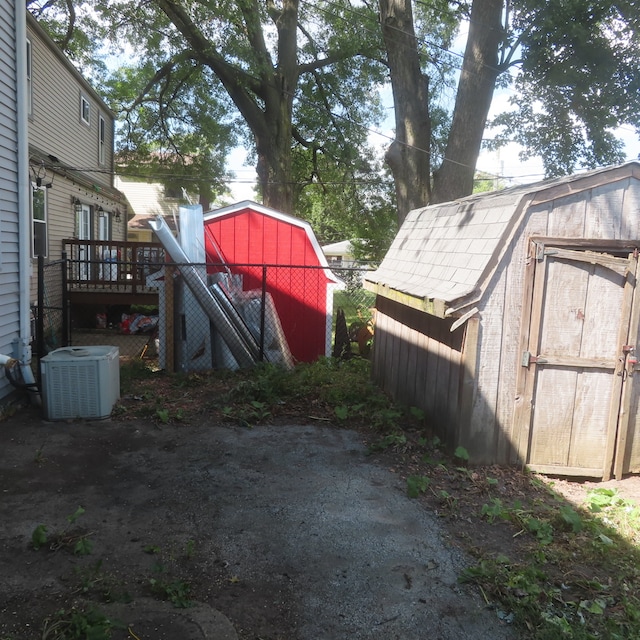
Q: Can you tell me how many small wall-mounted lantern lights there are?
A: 3